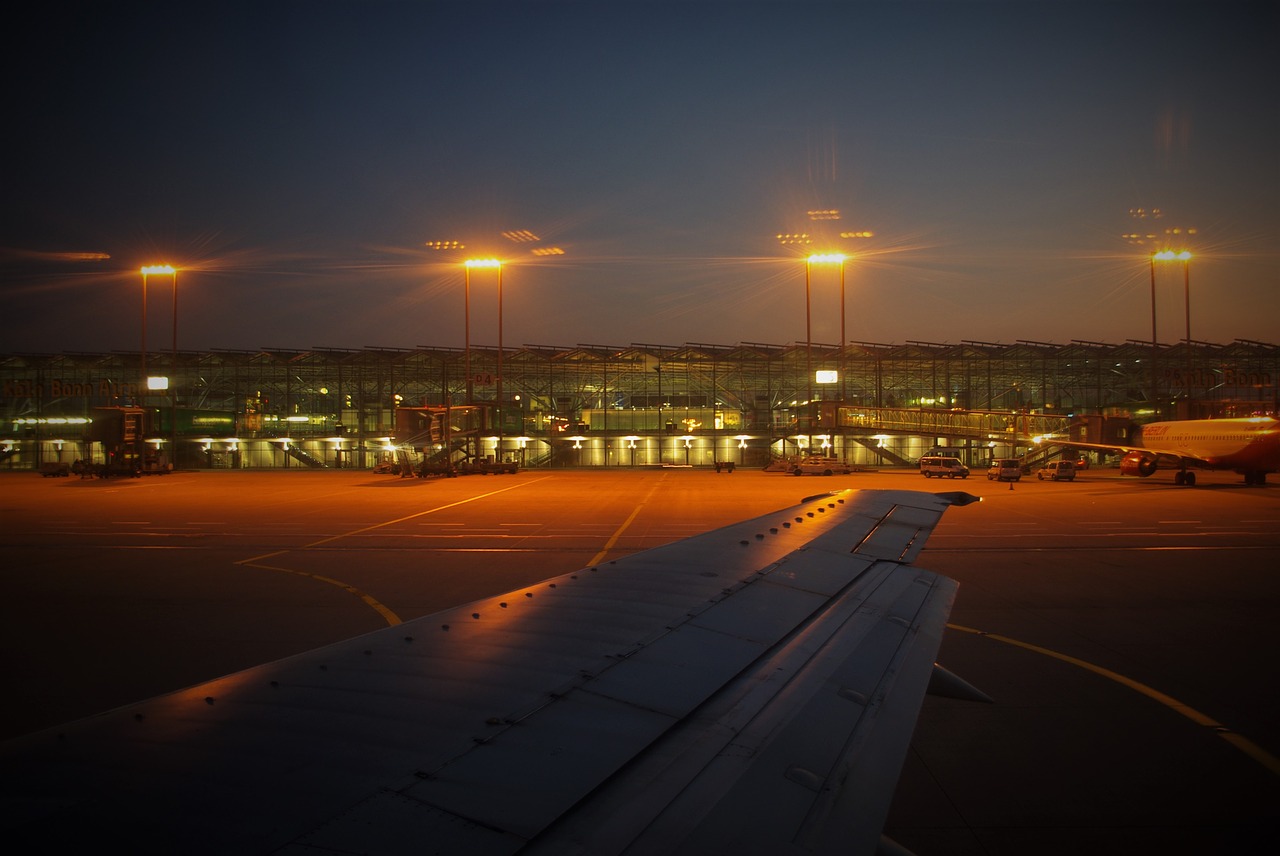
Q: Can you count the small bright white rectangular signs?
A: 2